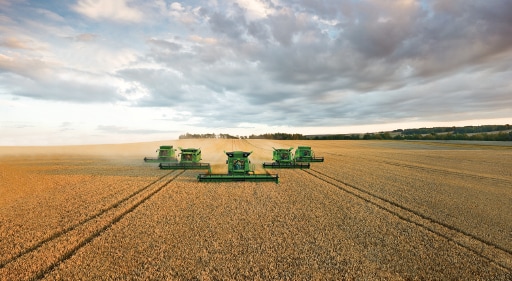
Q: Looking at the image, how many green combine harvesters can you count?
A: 5